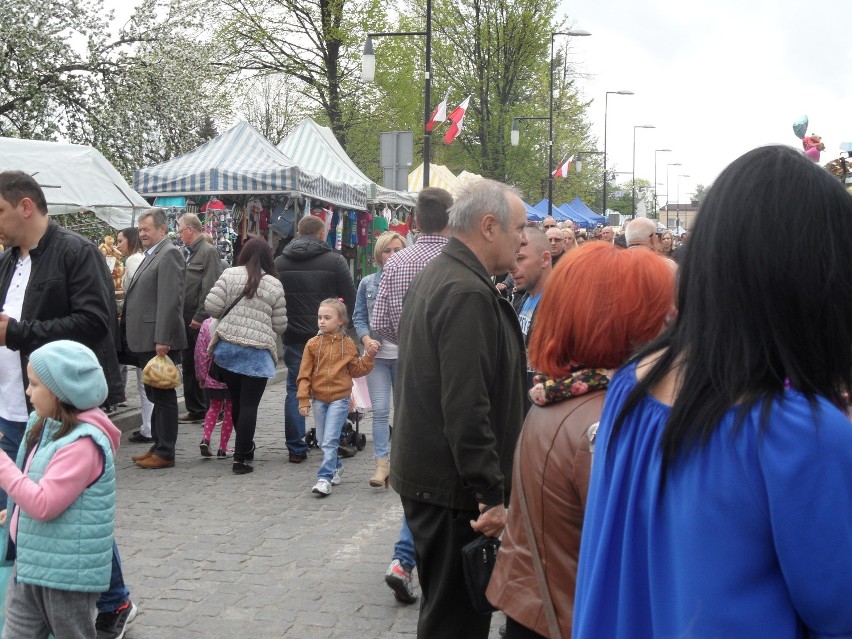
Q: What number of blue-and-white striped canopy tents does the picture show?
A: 1